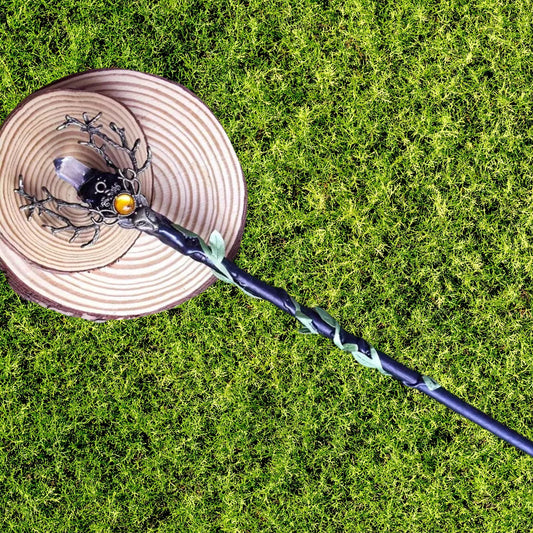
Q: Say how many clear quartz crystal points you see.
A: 1